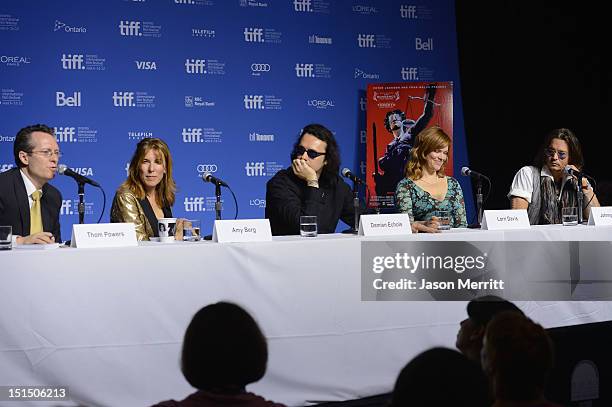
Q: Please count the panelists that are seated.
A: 5